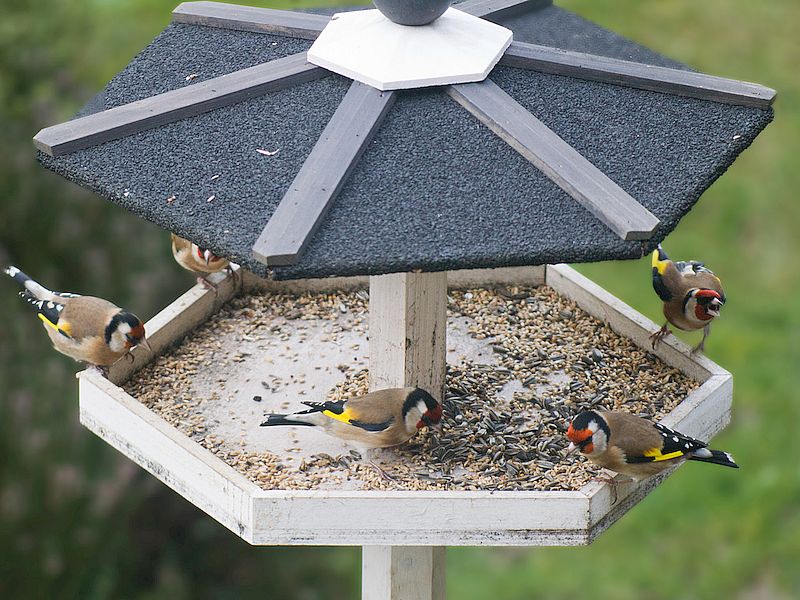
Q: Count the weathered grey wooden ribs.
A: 6